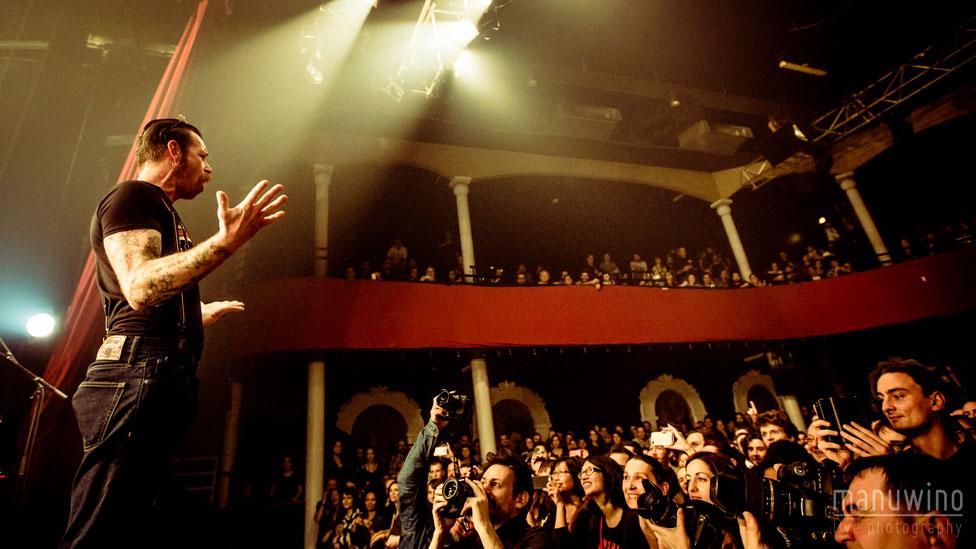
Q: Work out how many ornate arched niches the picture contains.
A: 4